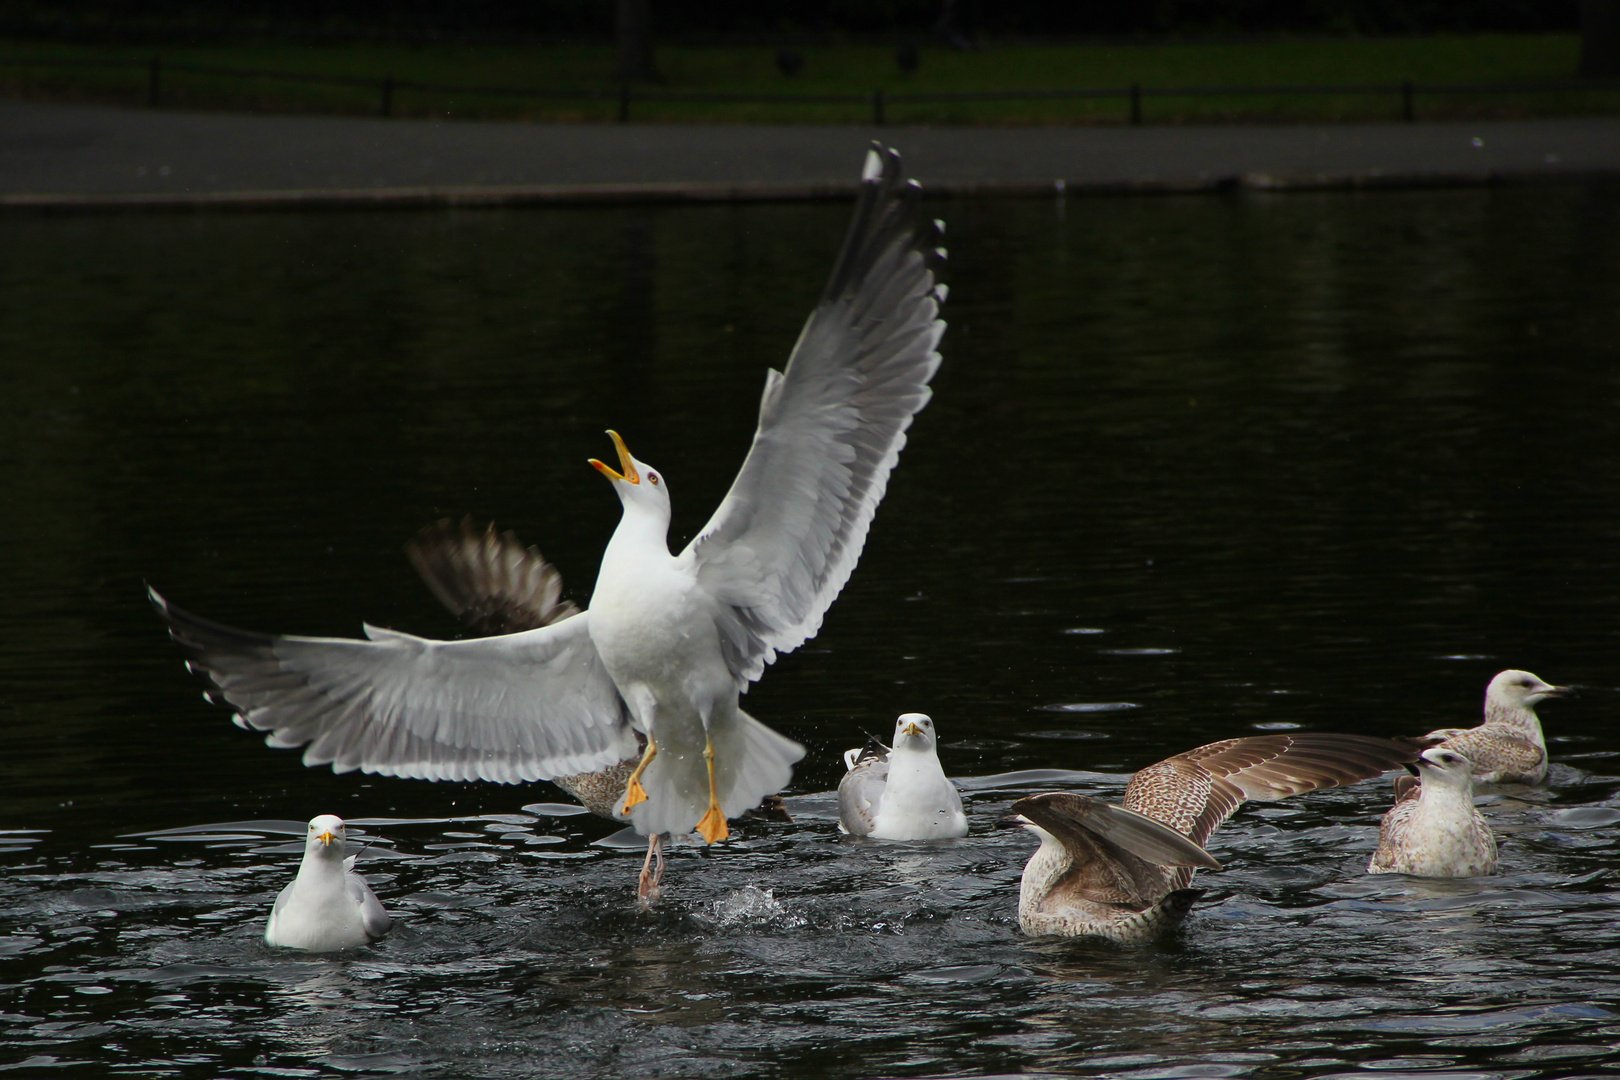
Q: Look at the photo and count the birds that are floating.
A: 5